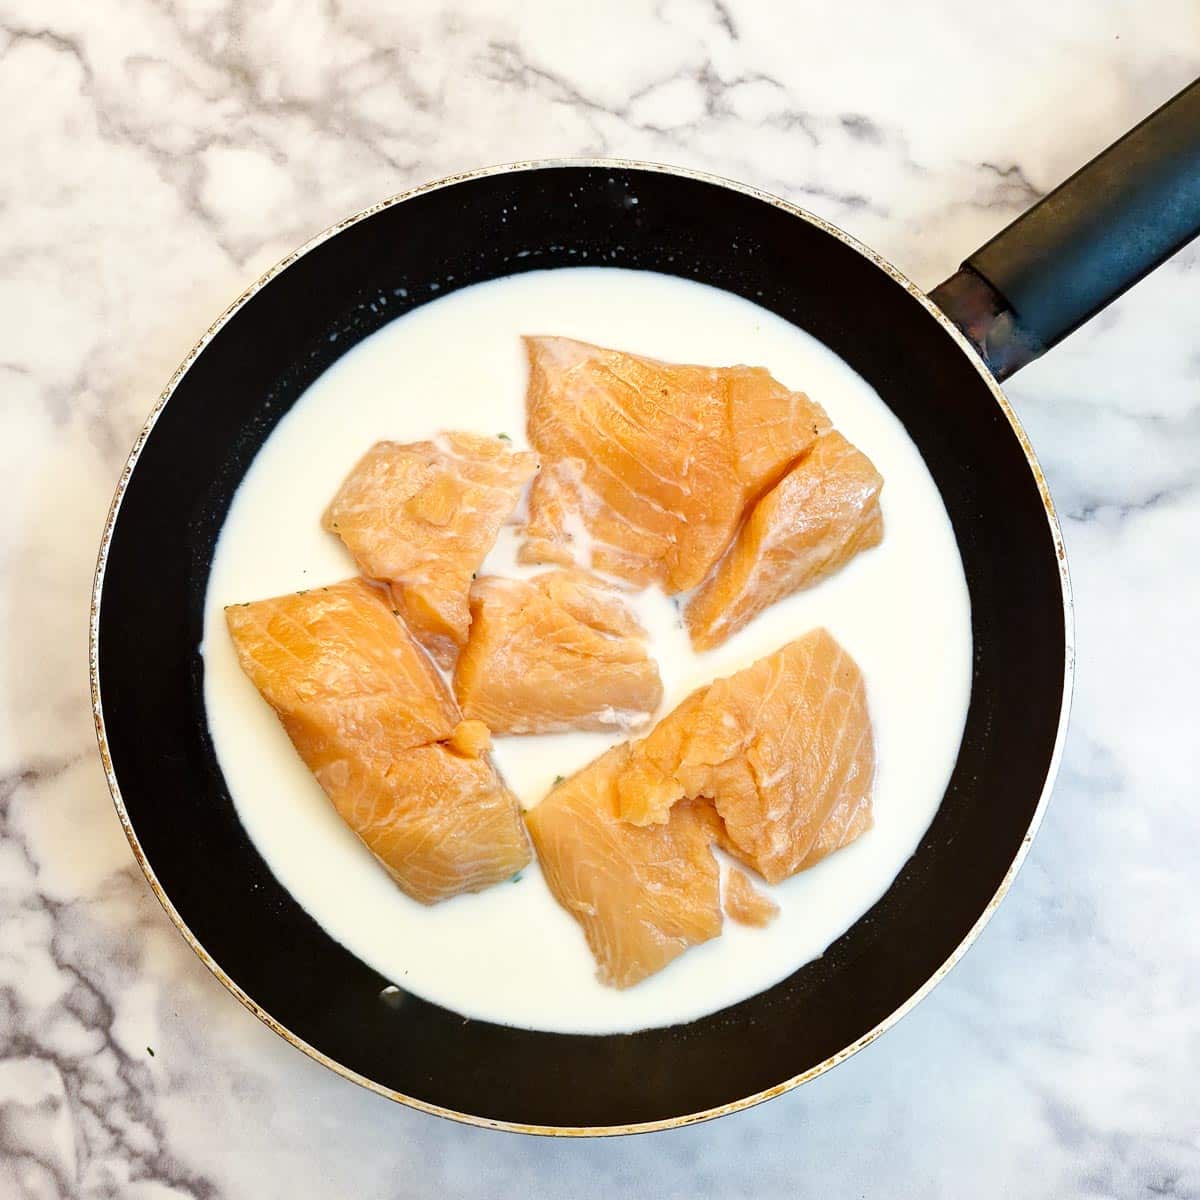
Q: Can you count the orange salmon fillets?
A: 5